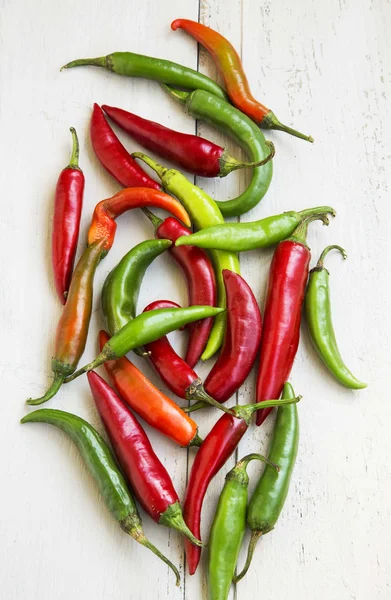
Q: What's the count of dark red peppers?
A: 9